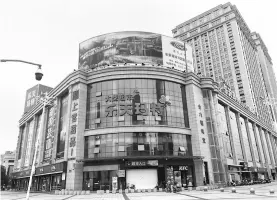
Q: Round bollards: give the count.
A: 5